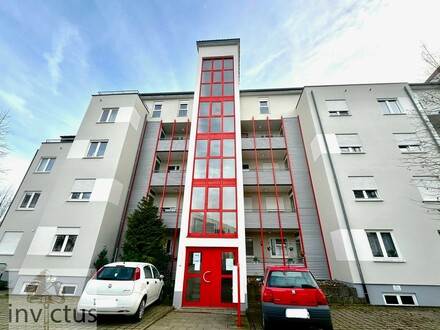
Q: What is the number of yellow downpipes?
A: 0